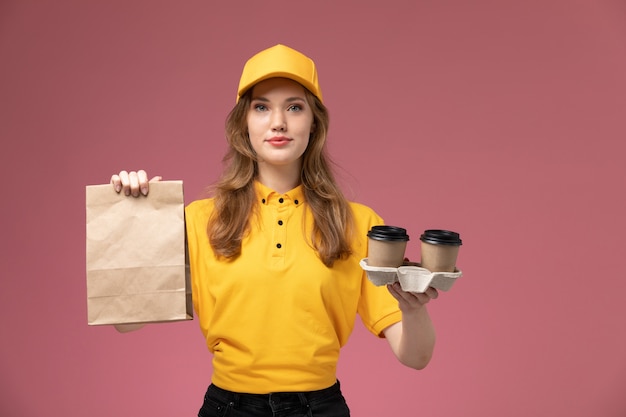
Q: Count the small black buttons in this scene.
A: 5